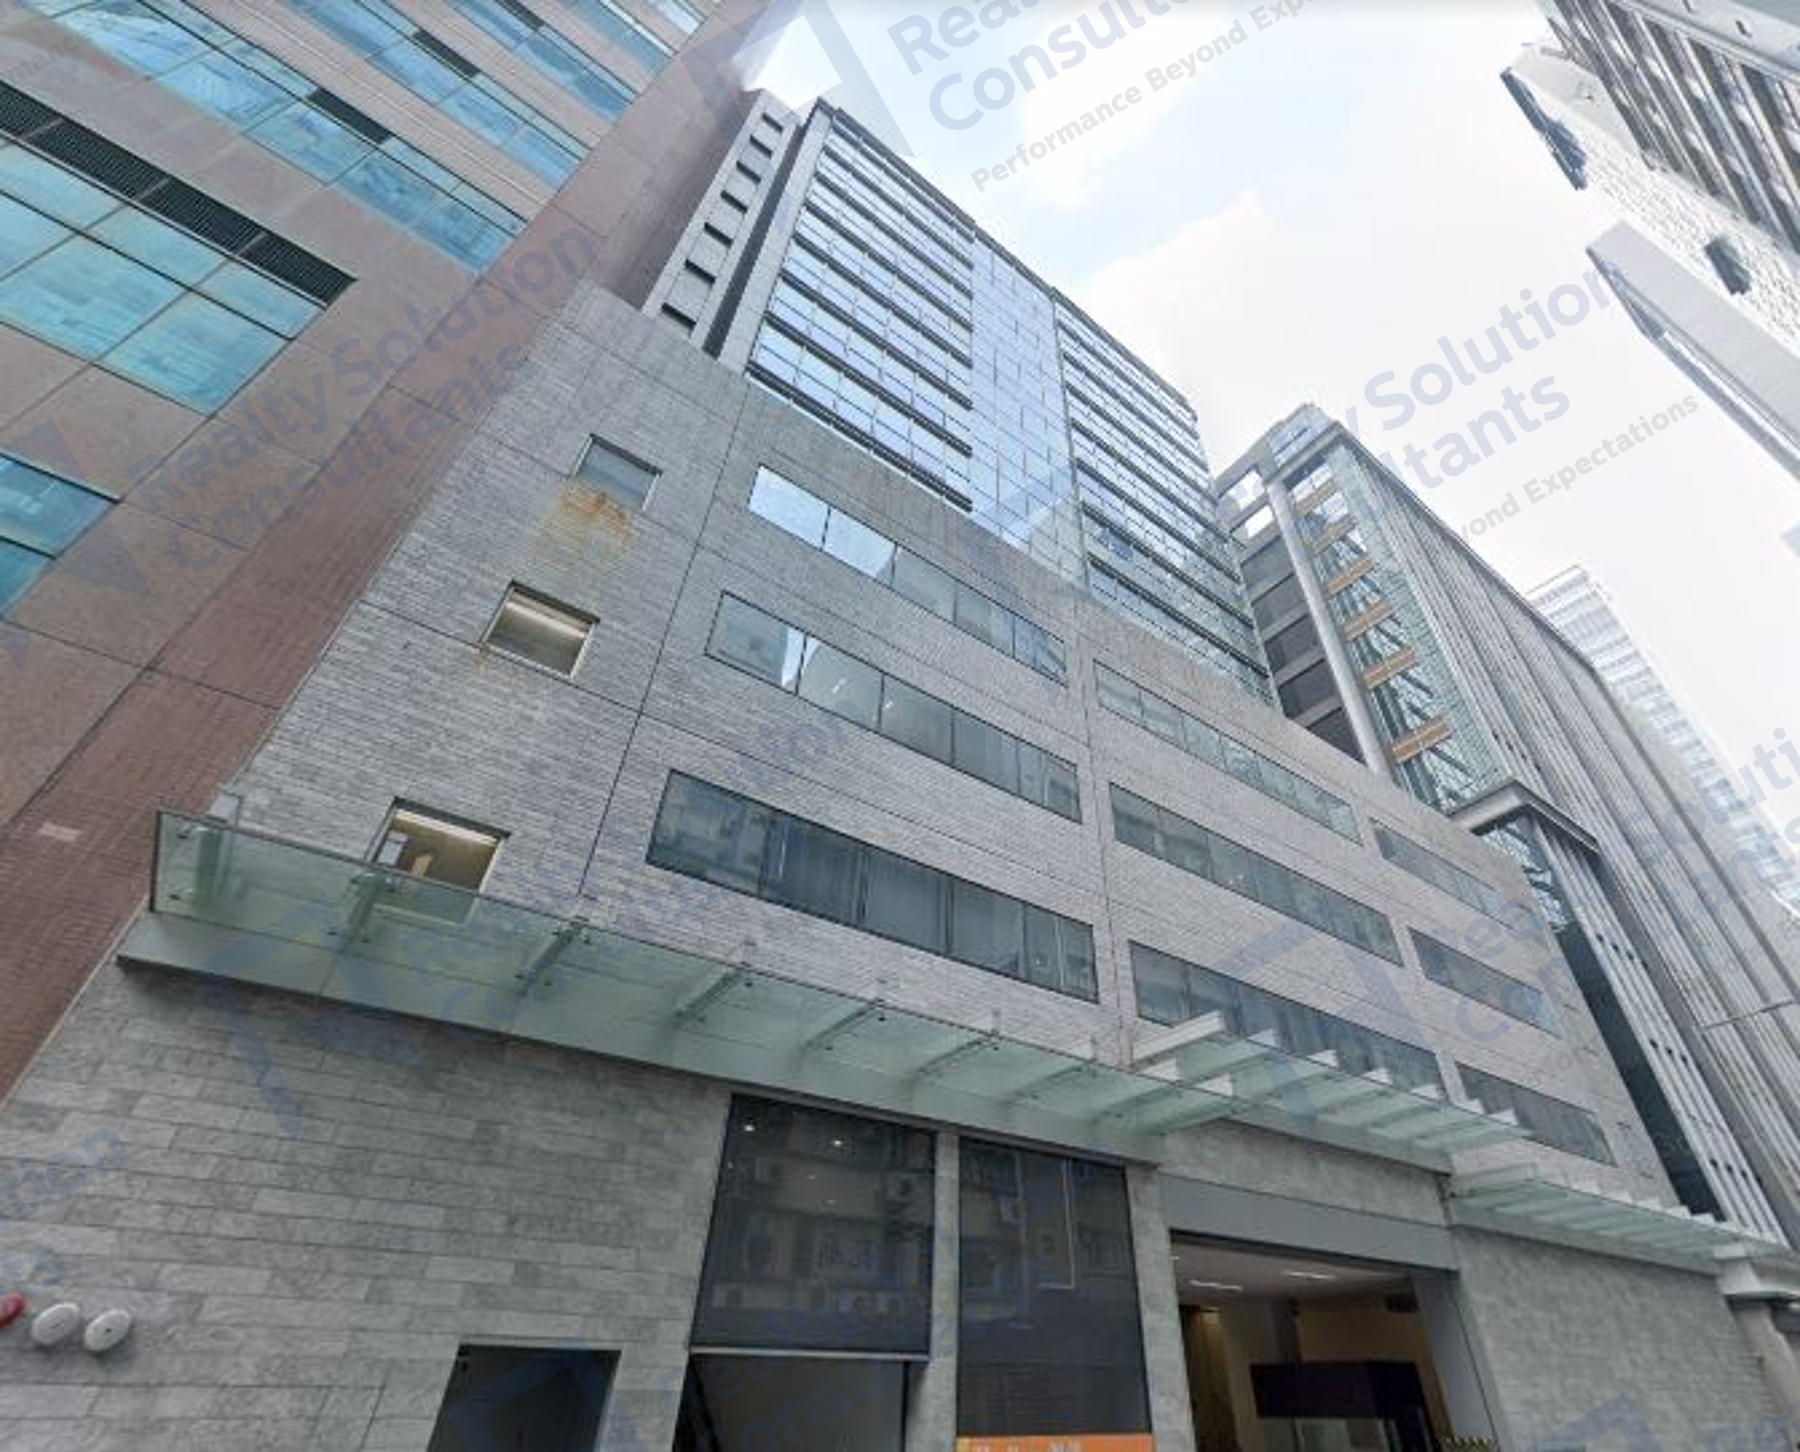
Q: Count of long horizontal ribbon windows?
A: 9